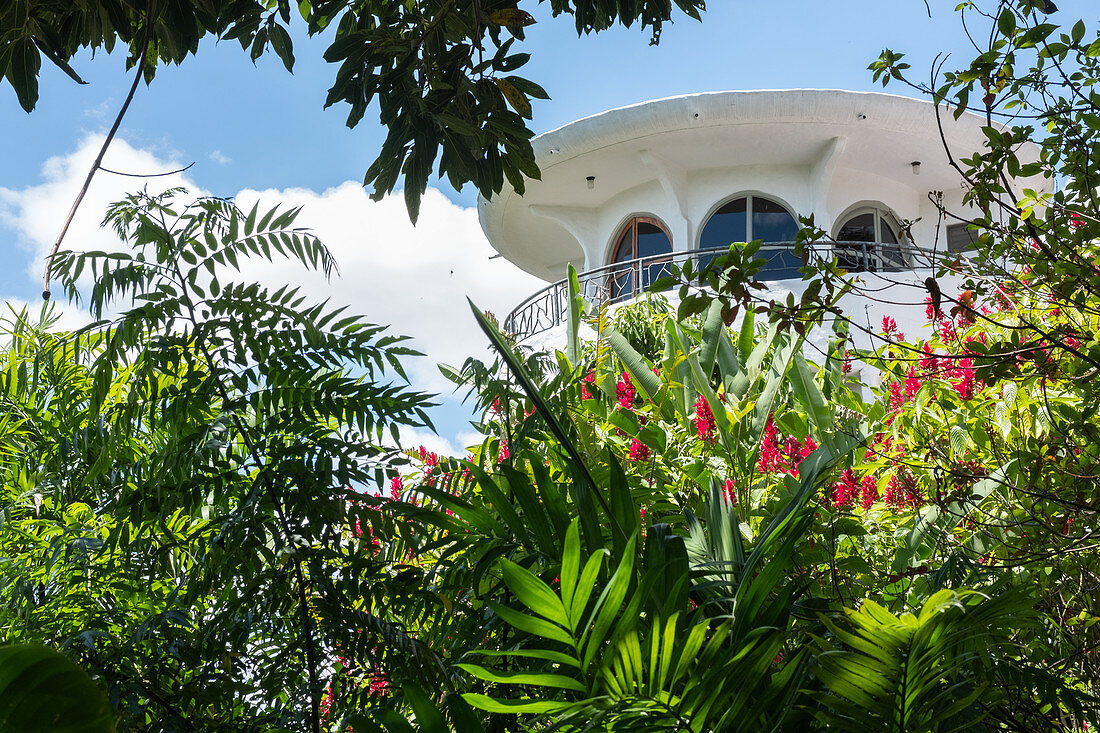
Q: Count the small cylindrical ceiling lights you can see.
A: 2